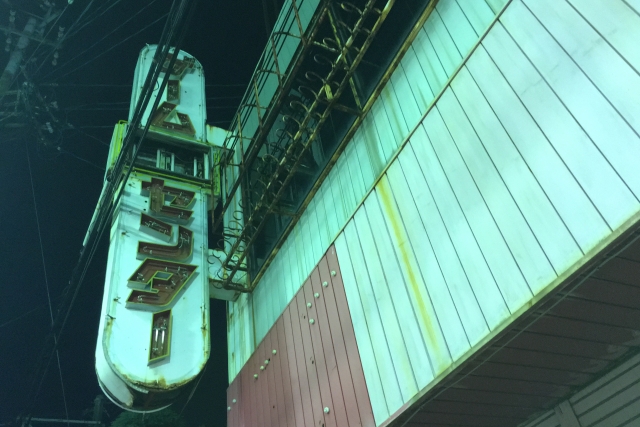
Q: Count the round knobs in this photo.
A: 12